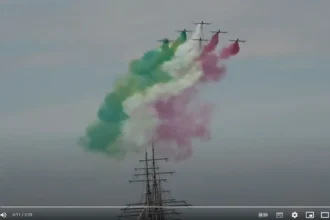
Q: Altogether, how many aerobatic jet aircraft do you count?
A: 6